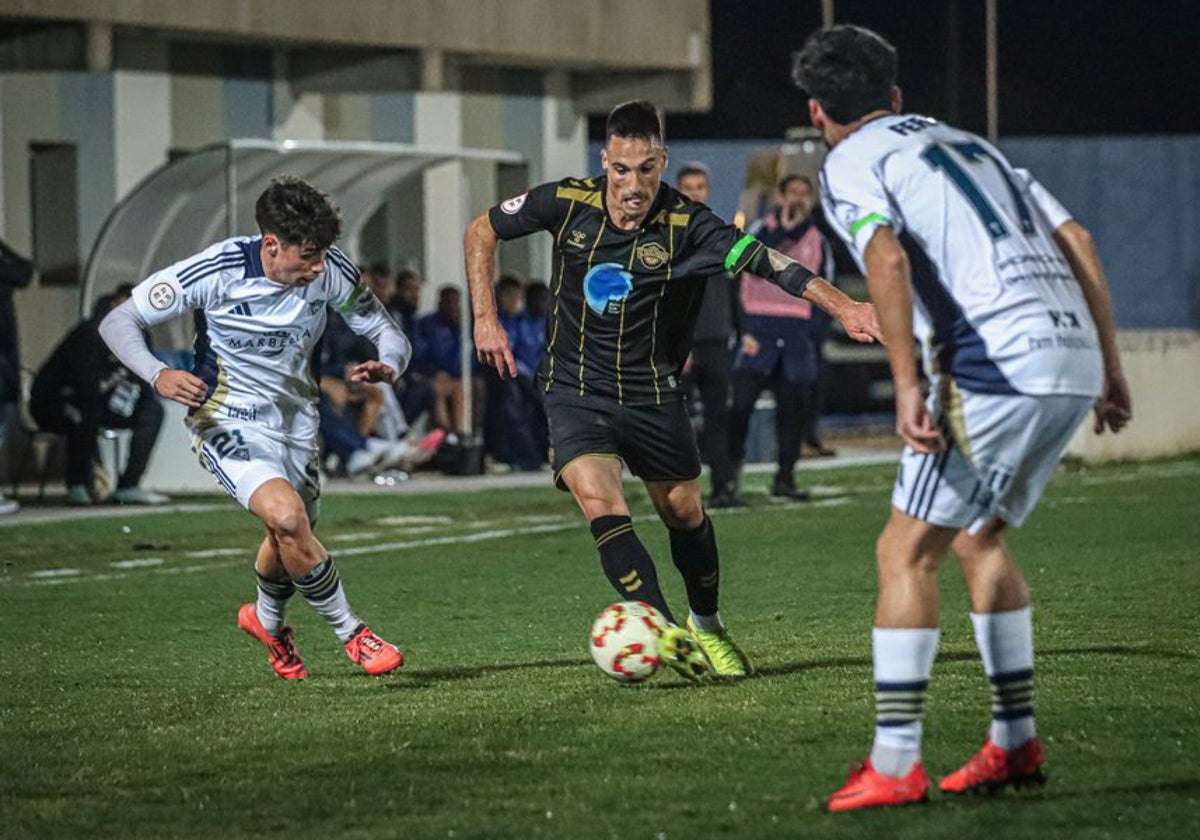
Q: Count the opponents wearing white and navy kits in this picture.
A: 2